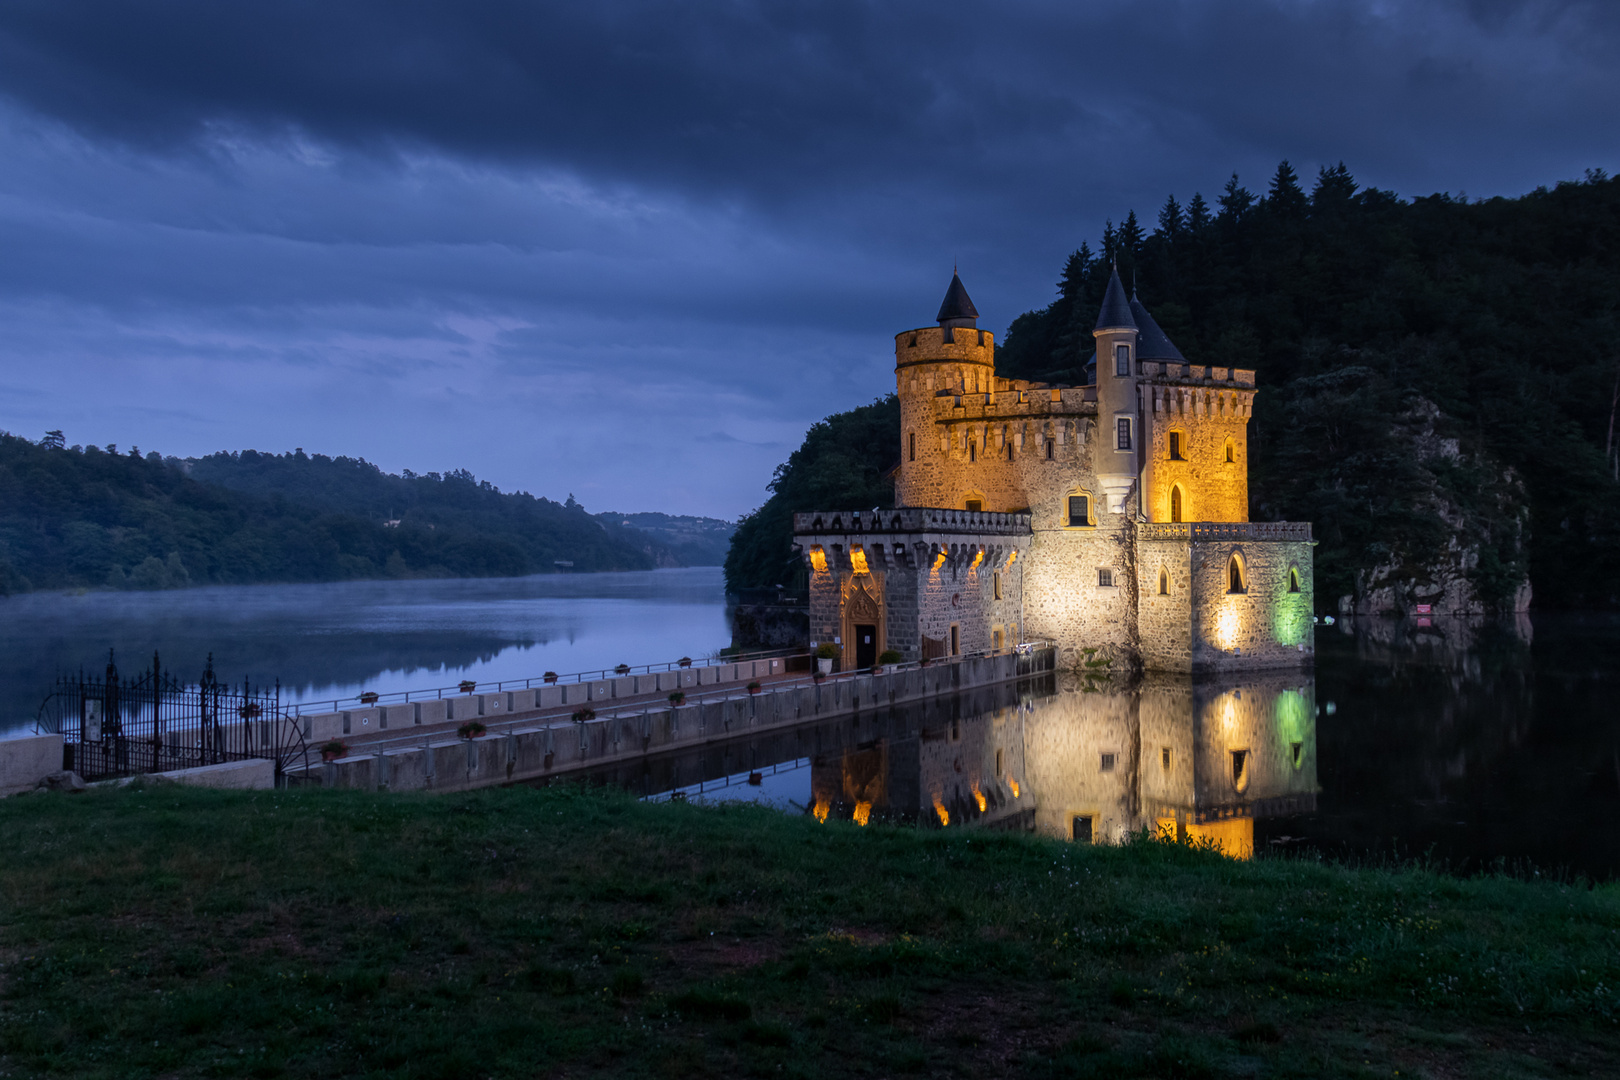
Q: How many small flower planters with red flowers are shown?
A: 14